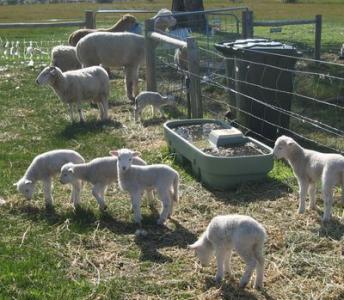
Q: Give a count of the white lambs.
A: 6